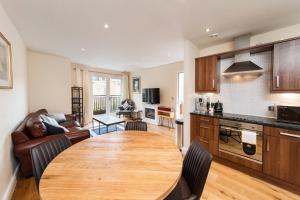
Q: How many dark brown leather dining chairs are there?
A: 3